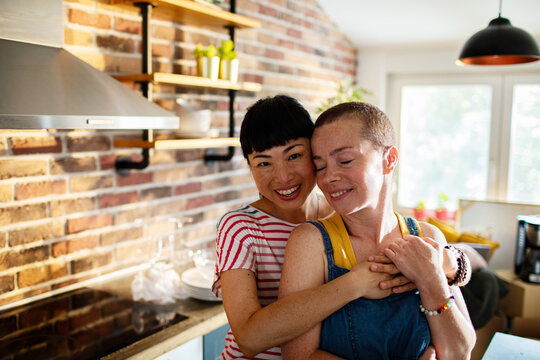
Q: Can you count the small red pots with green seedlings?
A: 2